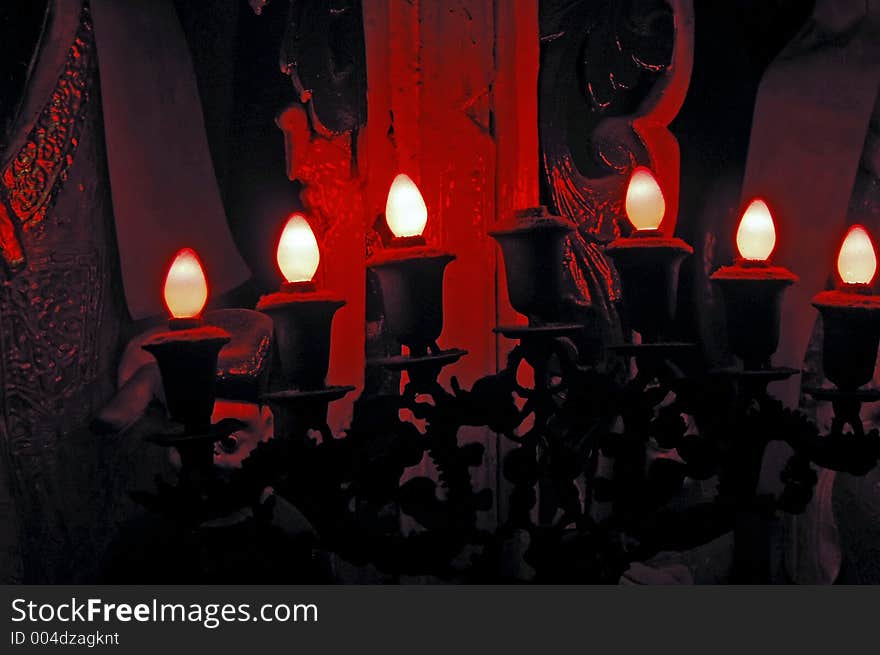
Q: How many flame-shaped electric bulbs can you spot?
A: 6